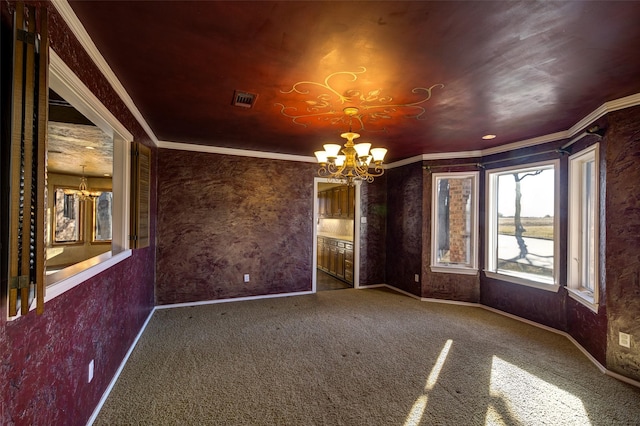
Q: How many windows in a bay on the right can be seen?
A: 3